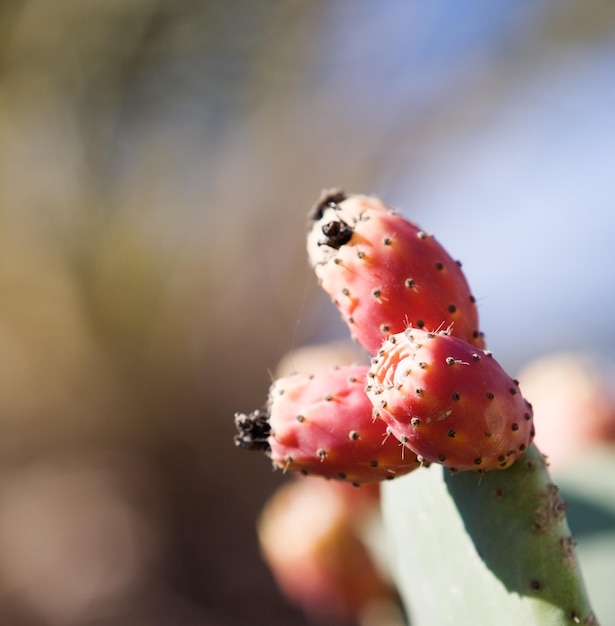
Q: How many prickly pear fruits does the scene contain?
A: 3